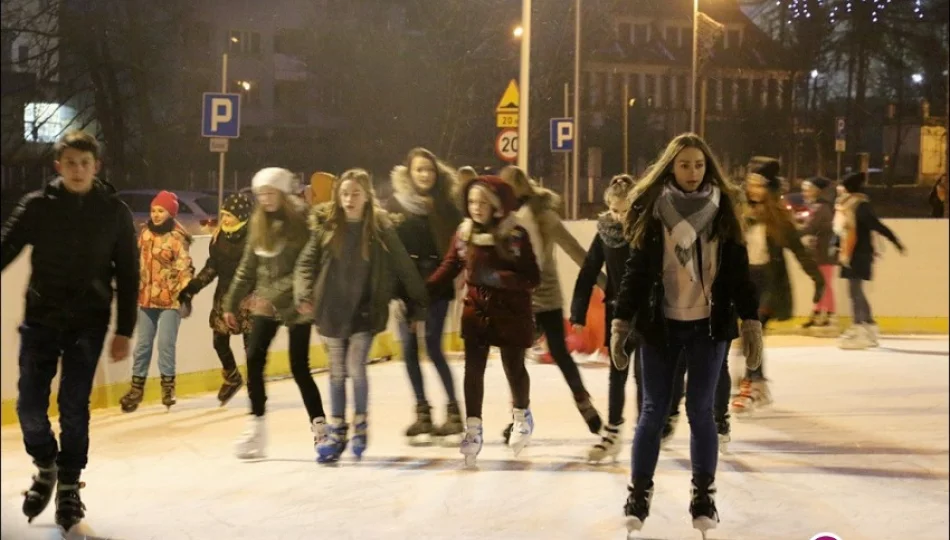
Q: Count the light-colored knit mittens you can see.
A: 2